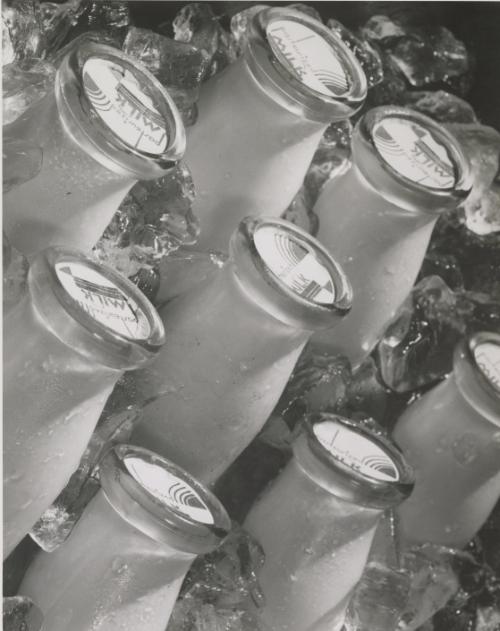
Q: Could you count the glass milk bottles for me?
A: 8